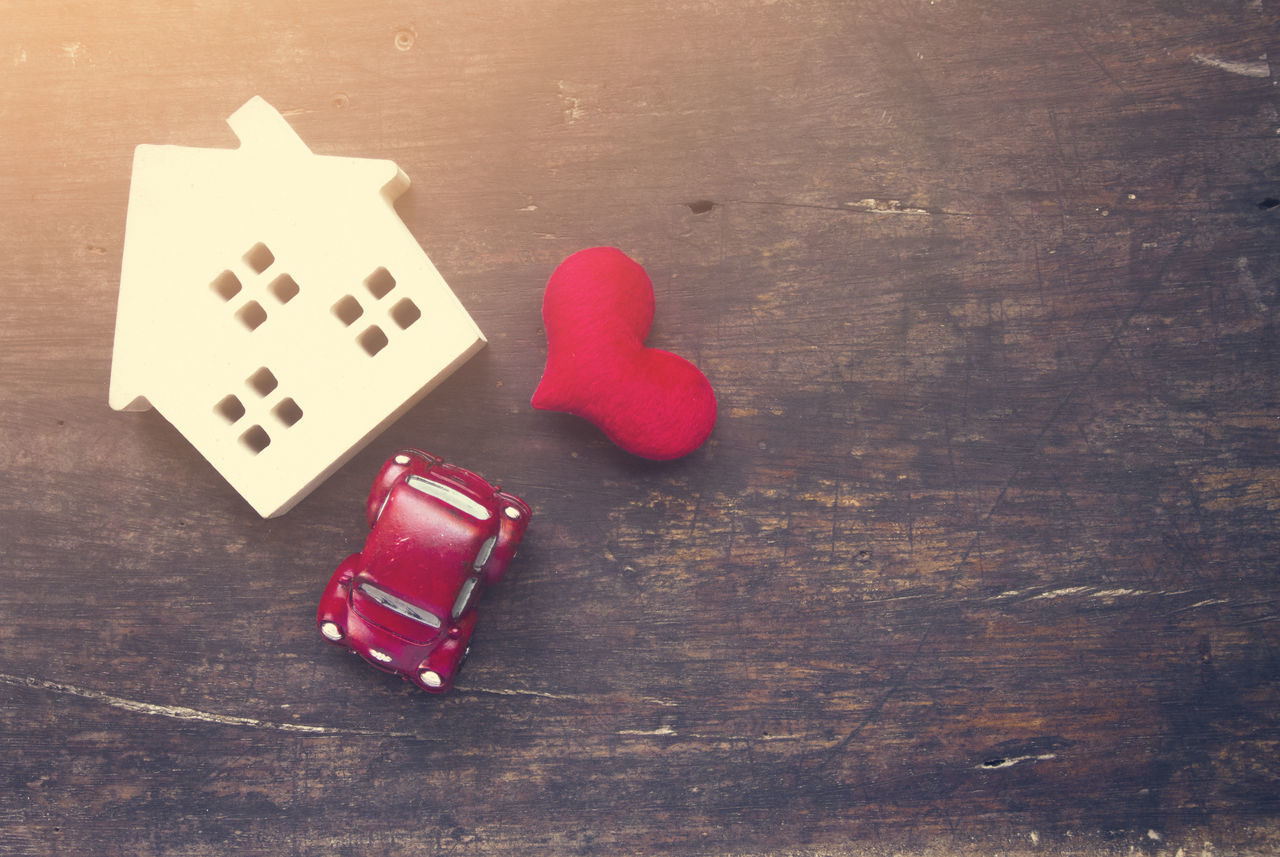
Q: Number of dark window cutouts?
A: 12